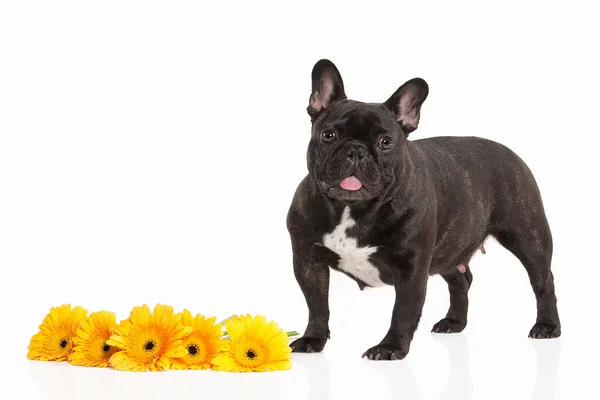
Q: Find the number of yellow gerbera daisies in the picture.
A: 5